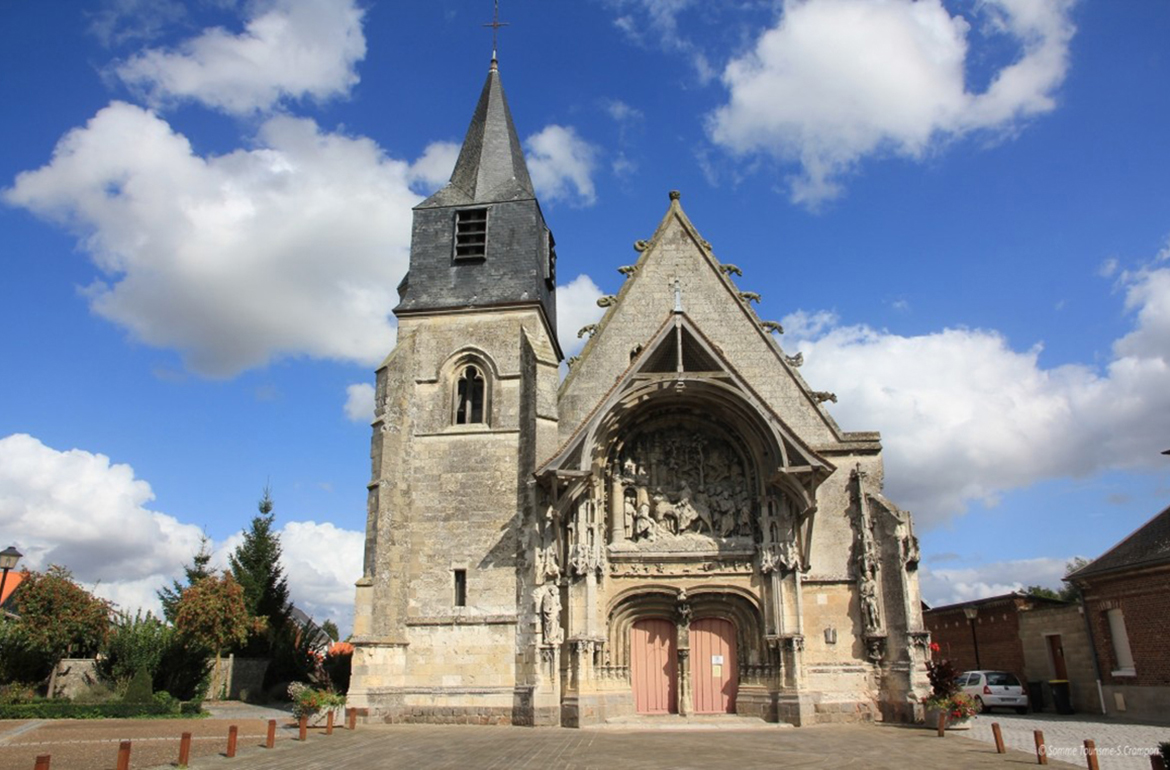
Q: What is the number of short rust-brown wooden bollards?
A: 13